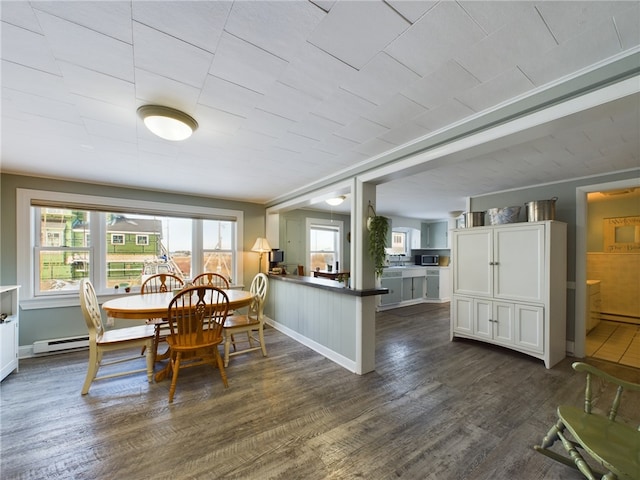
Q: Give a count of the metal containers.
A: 2